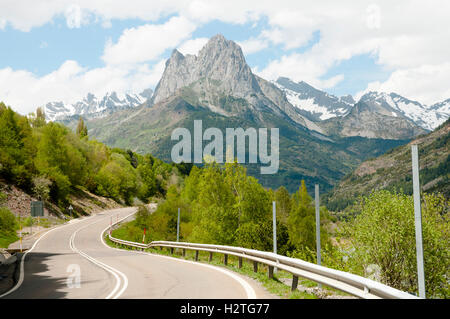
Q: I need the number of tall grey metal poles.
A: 4